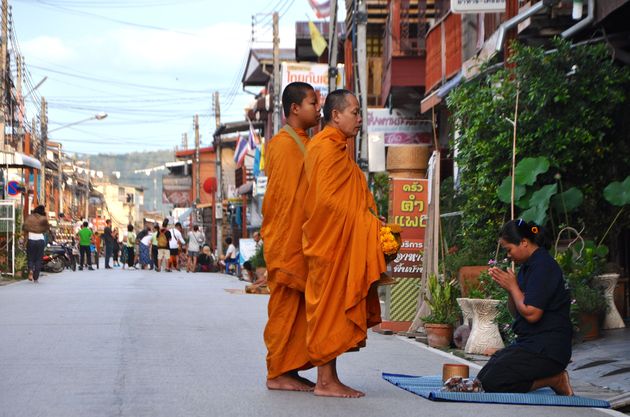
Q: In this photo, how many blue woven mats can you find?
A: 1